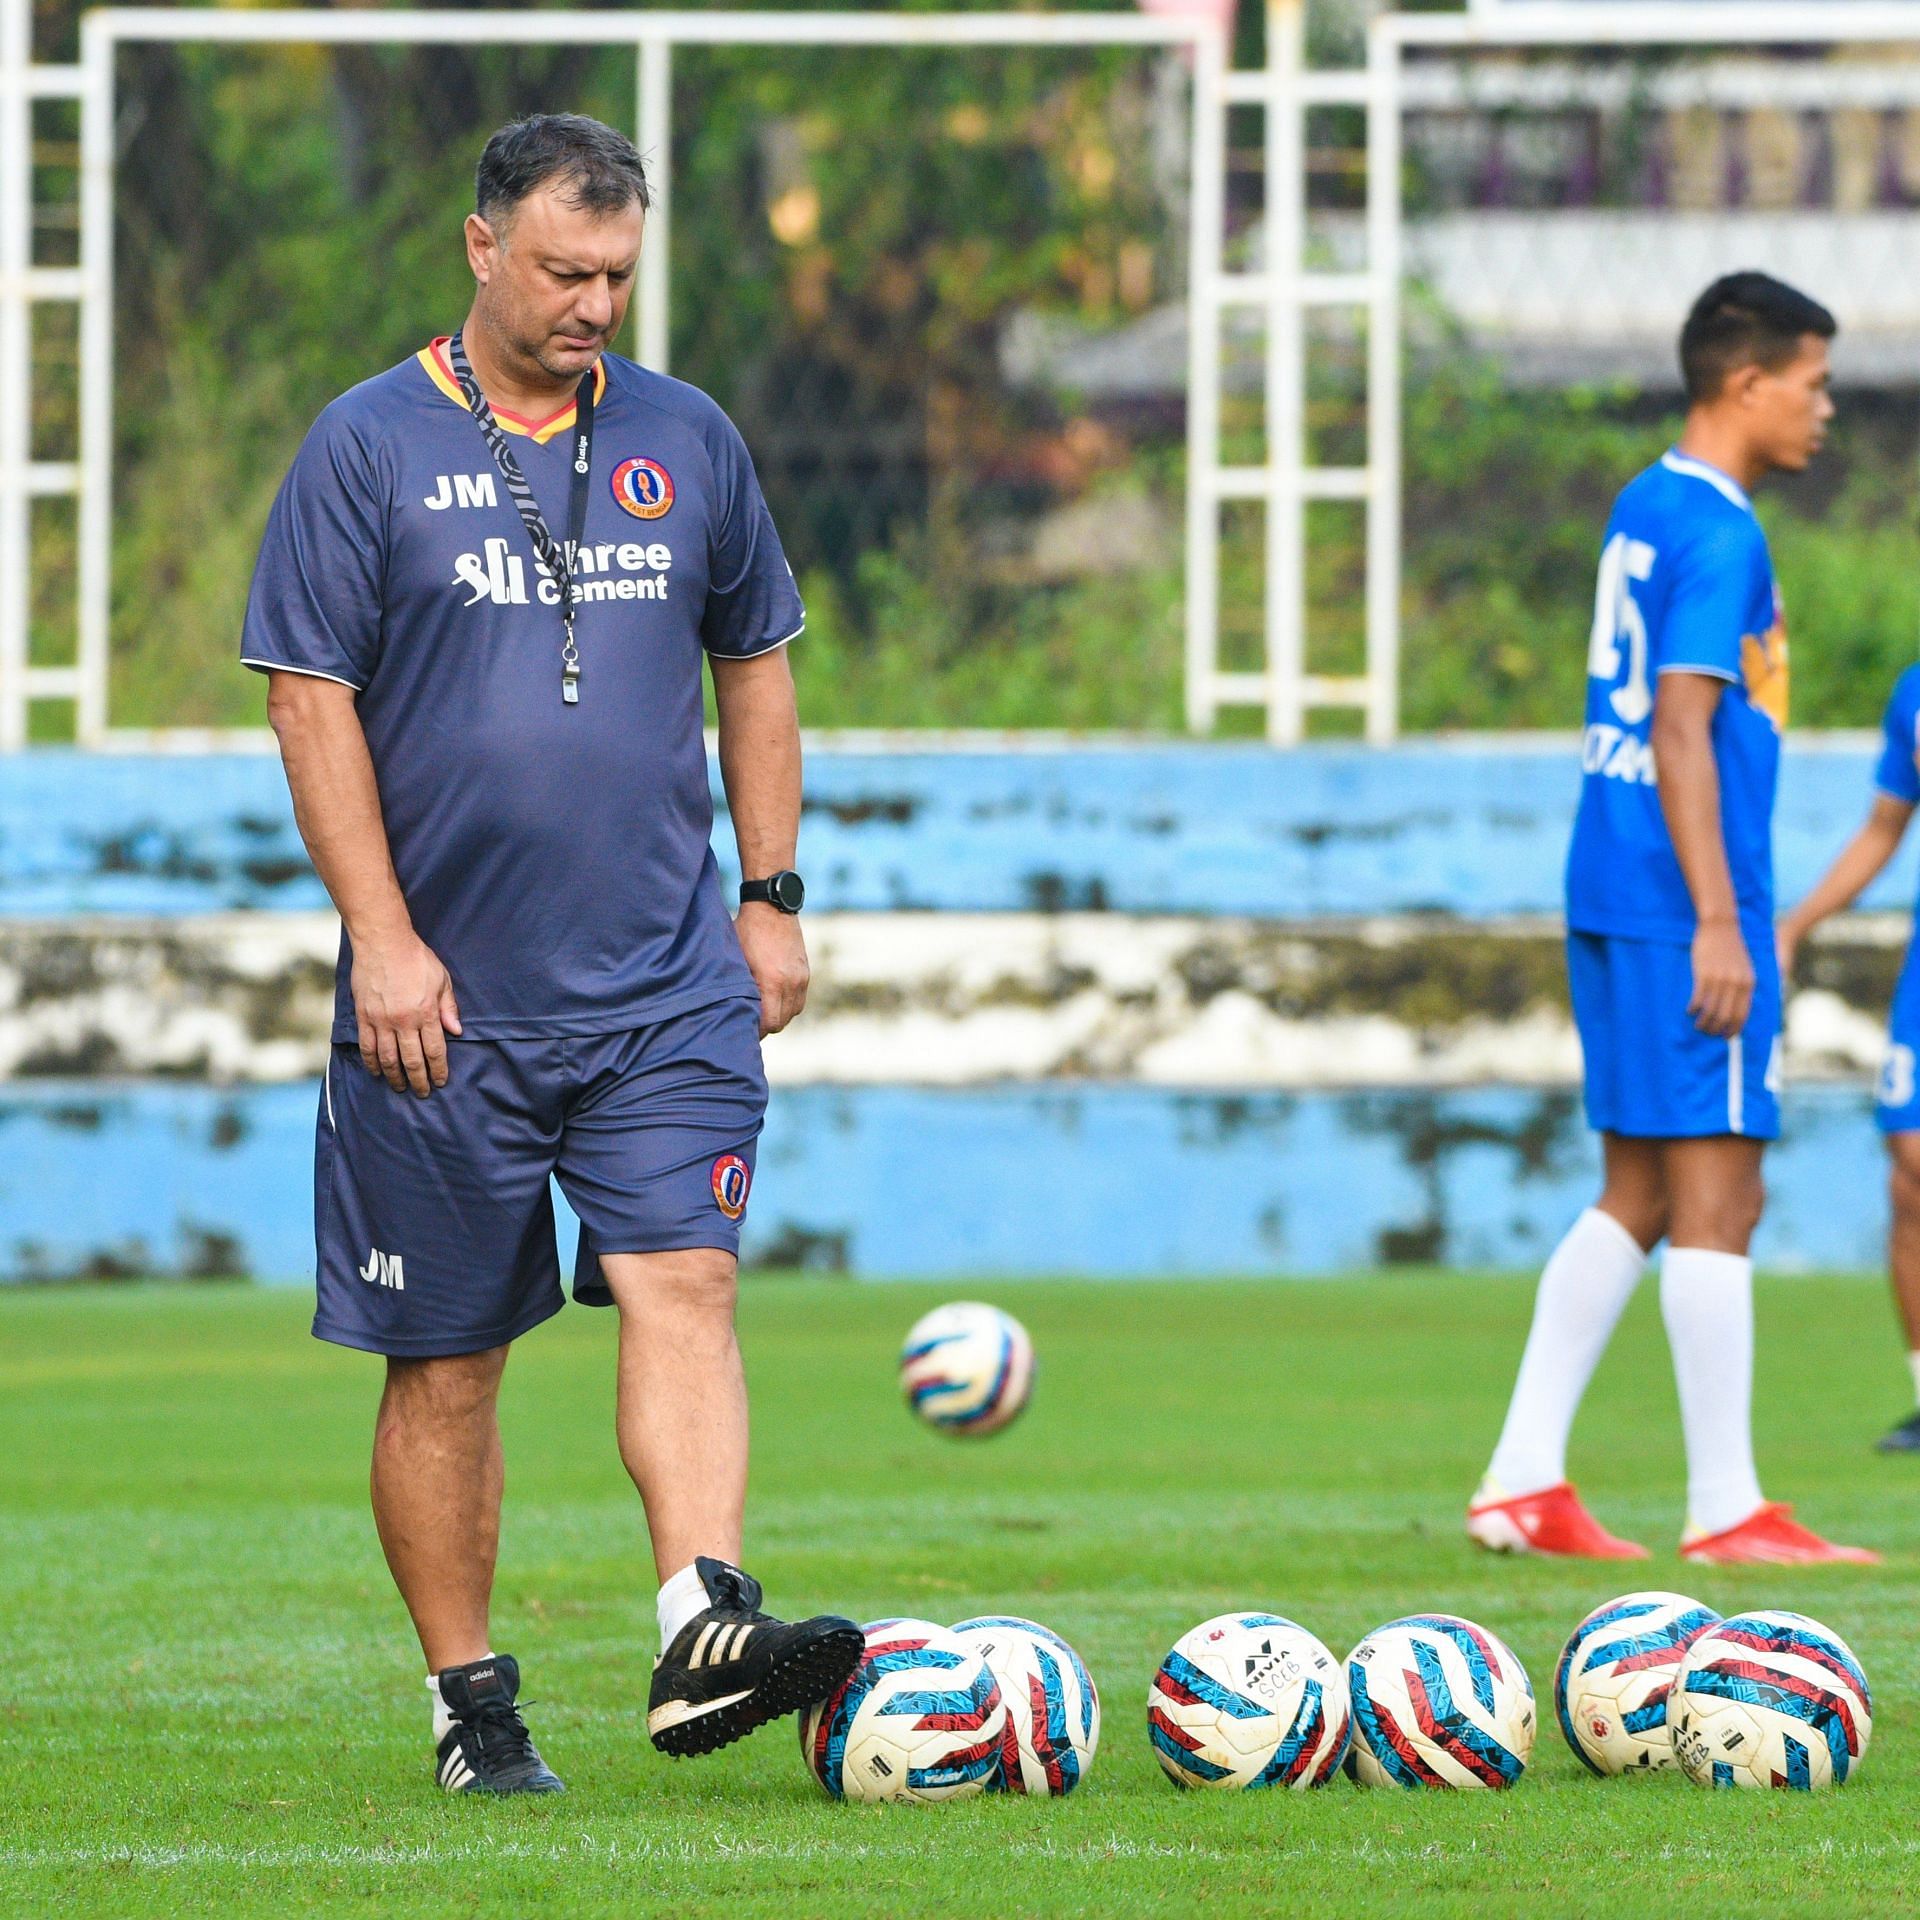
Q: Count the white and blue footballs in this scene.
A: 7